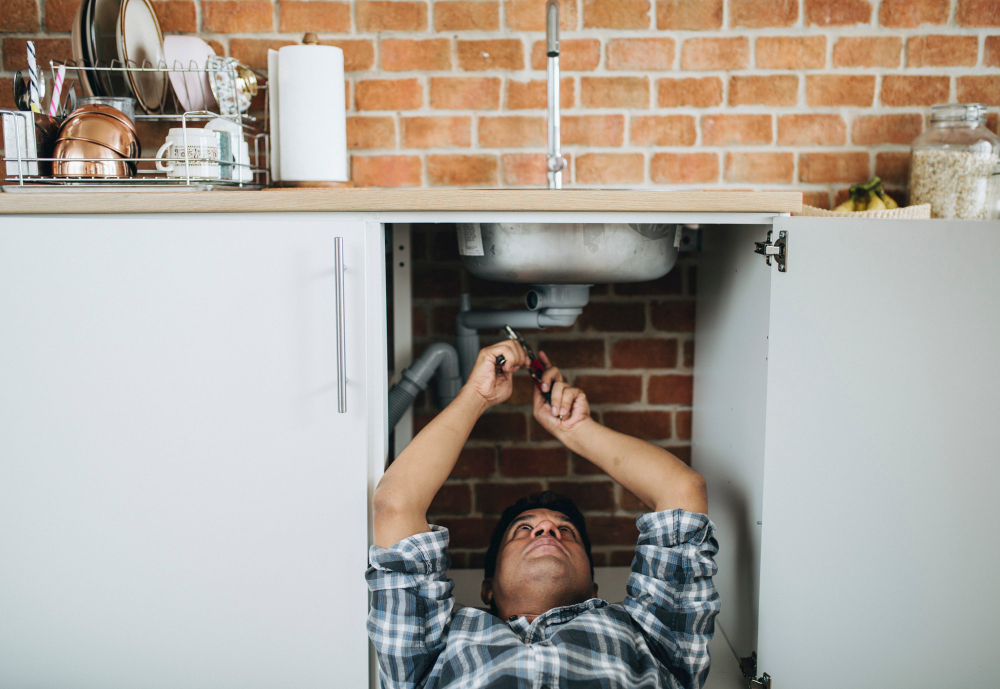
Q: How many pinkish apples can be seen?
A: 0